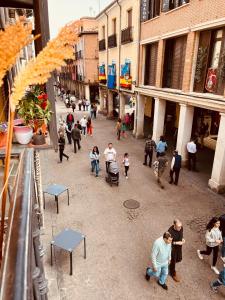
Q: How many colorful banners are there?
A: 3